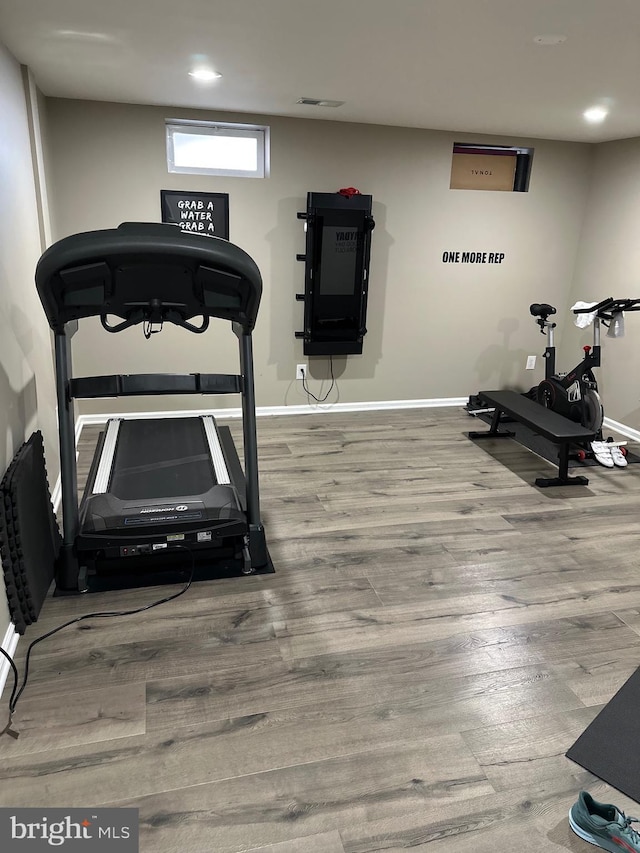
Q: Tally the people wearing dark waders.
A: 0